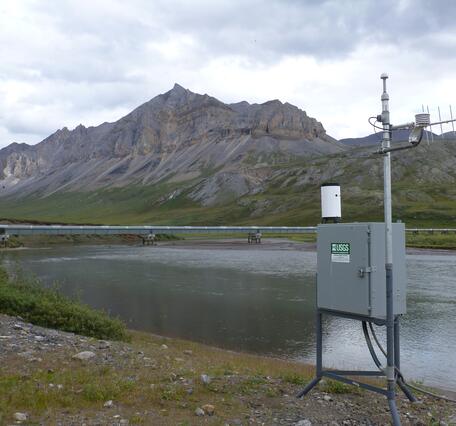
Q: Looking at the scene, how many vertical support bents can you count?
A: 3